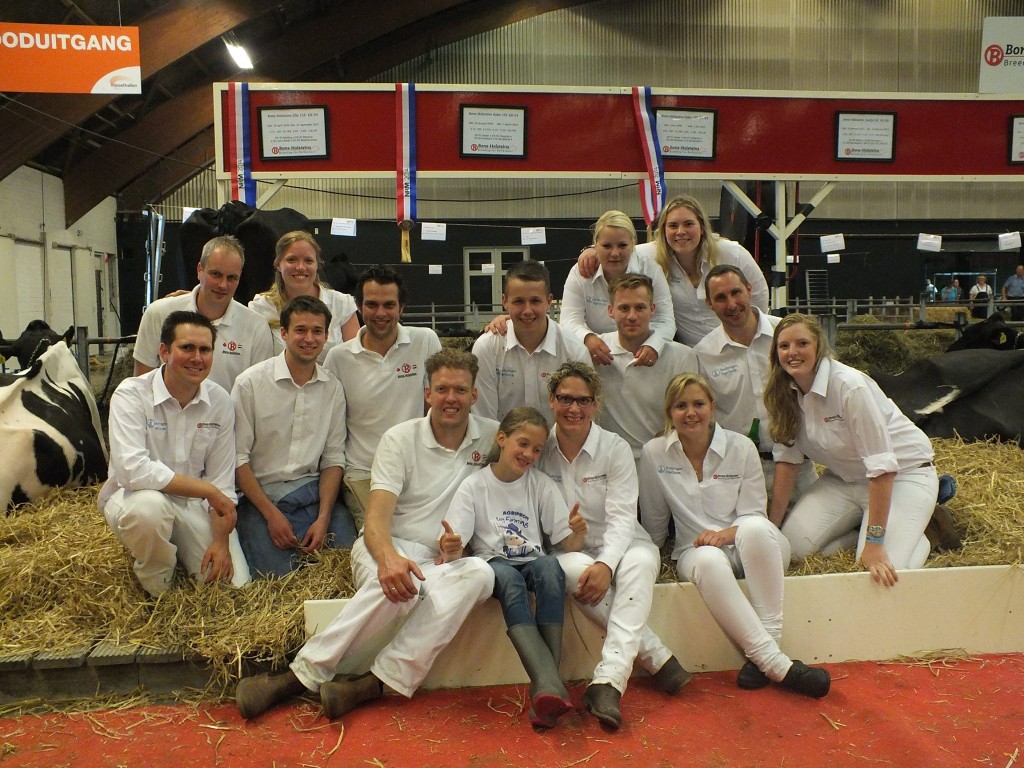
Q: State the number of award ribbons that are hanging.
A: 3